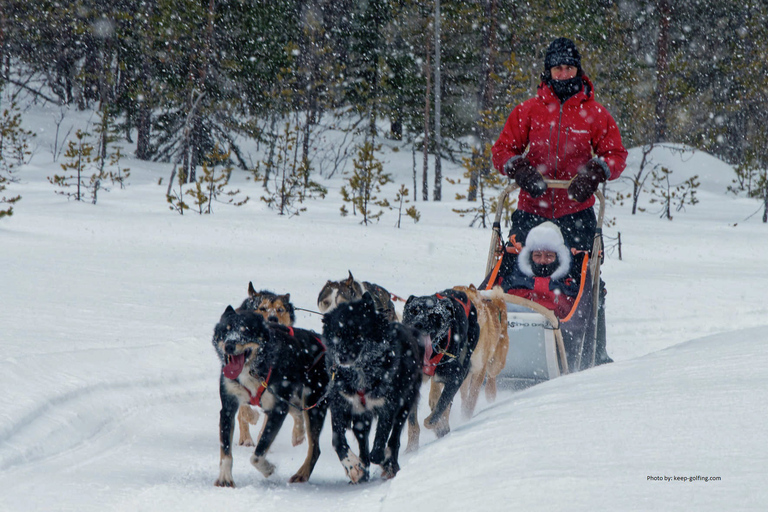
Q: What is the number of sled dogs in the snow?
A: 6